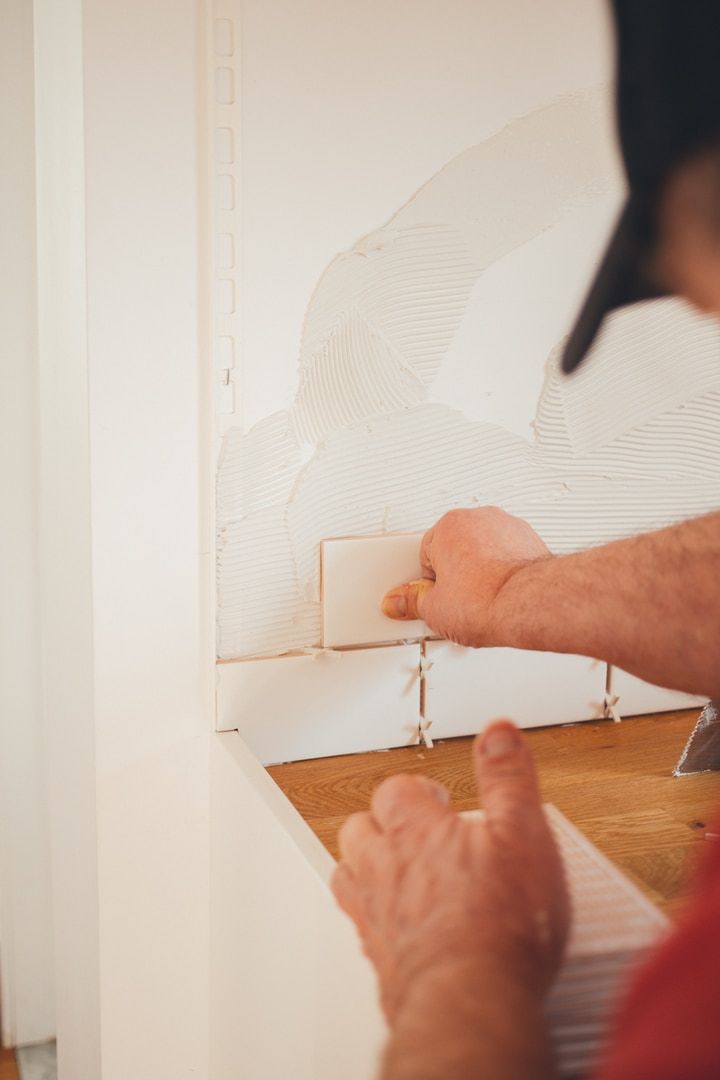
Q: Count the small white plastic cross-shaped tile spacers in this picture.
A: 4